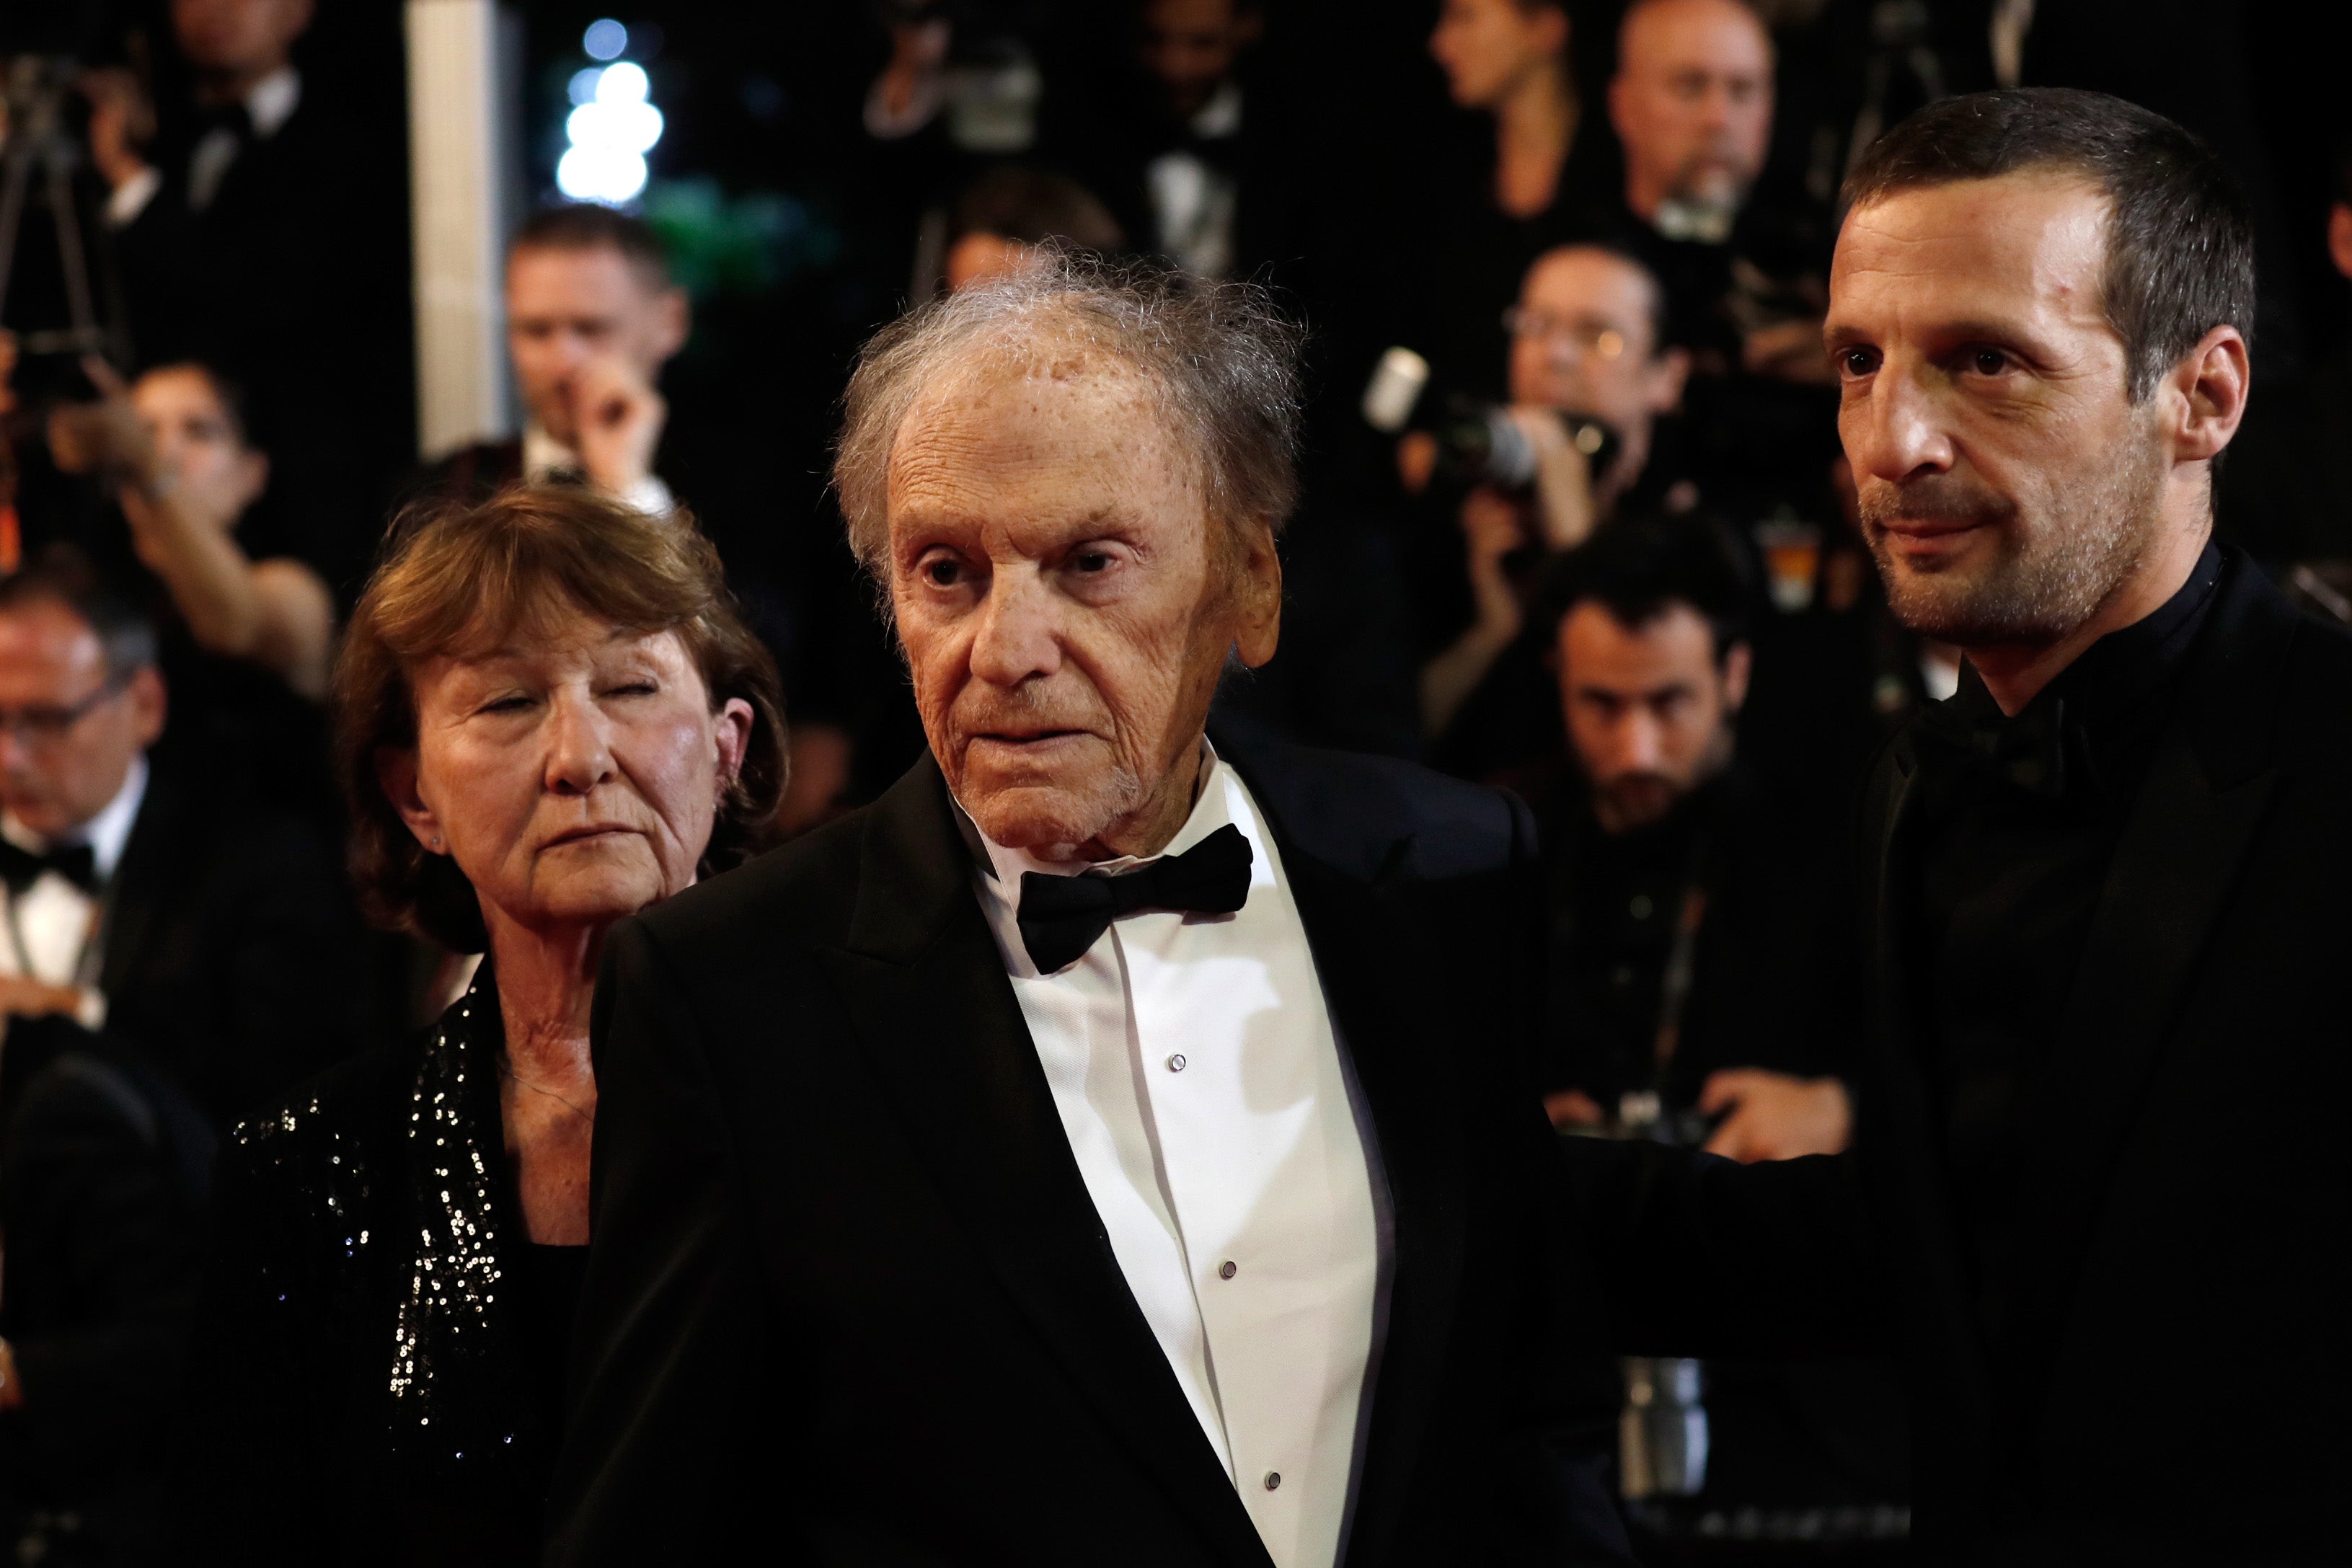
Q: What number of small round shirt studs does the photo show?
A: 3